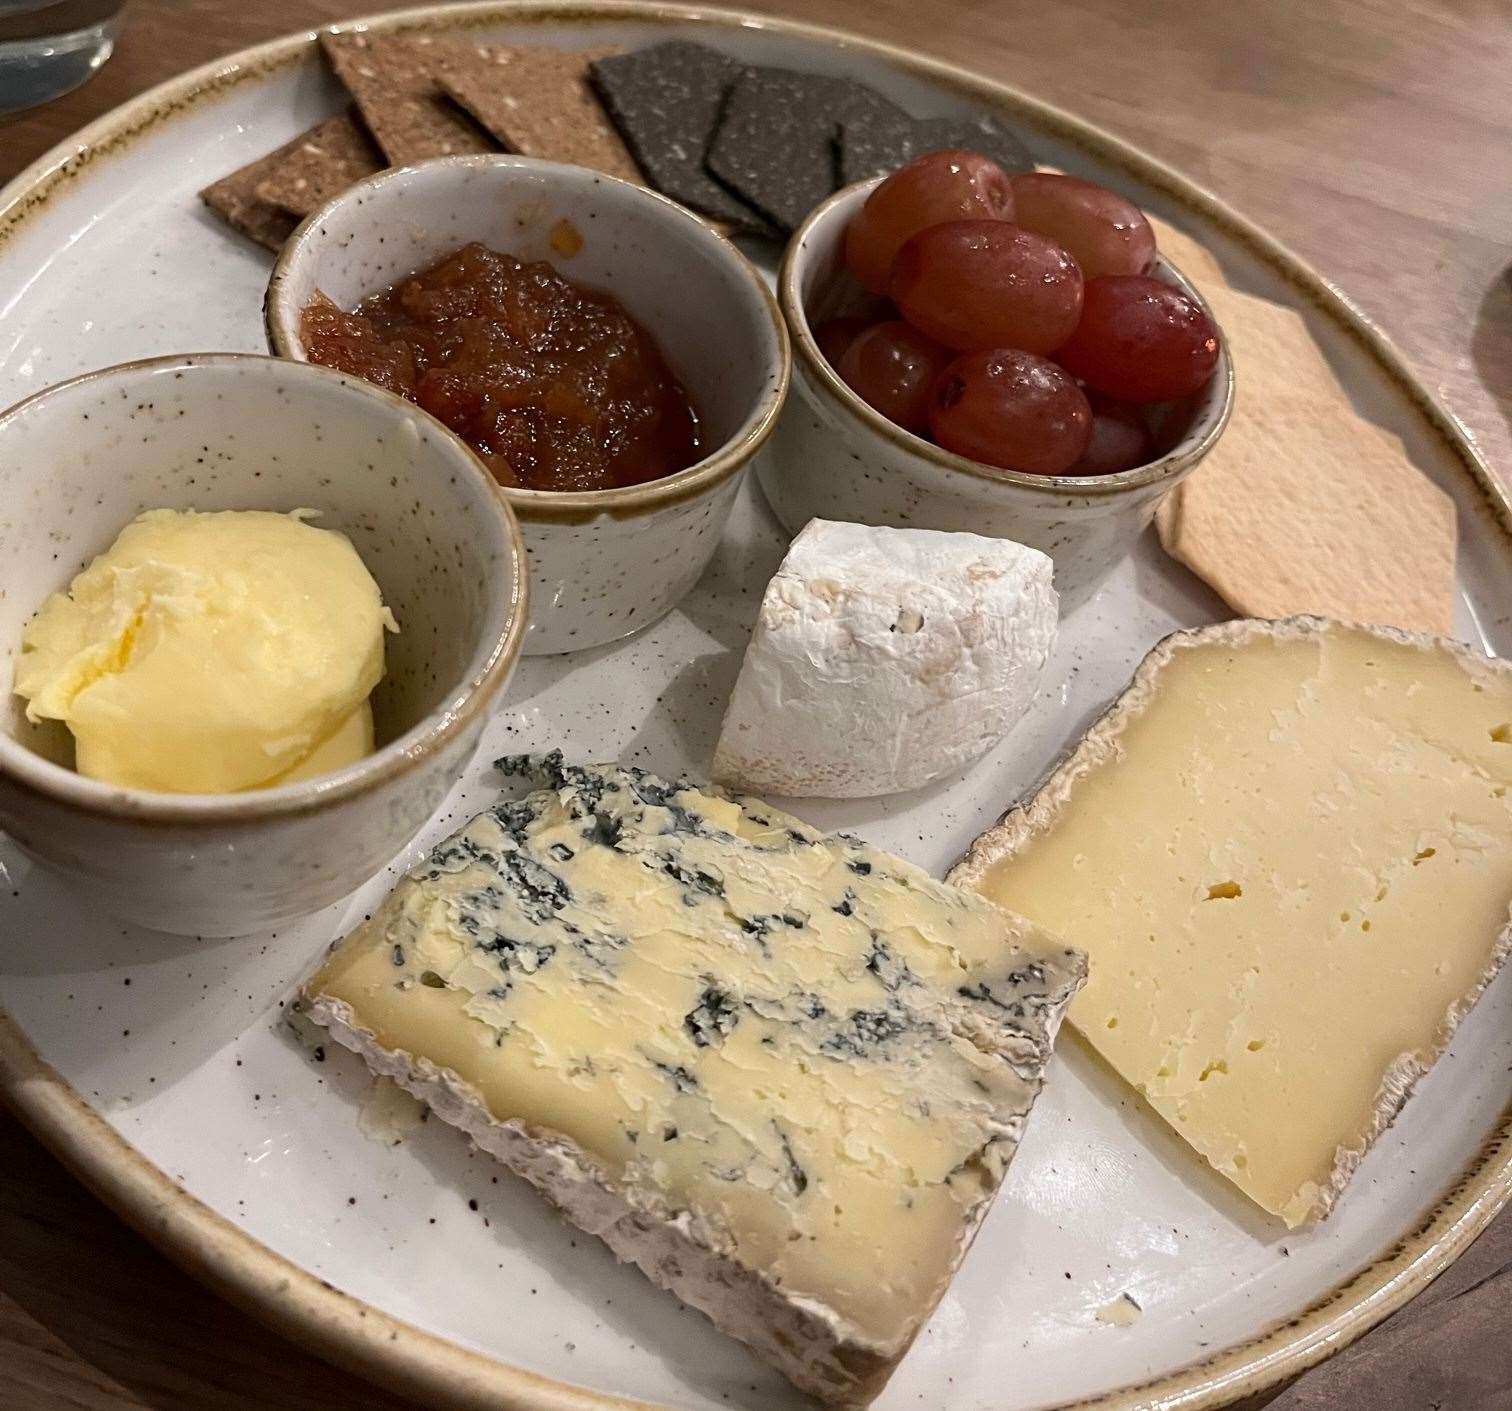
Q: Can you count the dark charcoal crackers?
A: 3